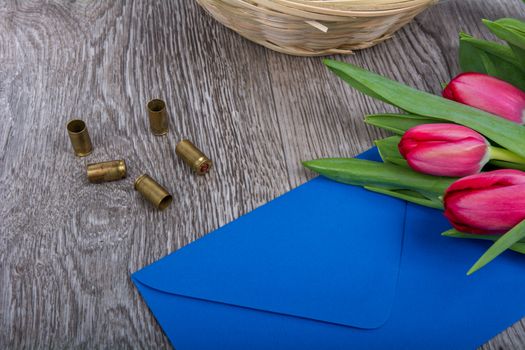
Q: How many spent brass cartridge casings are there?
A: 5